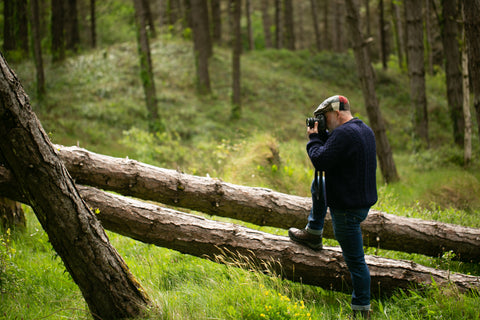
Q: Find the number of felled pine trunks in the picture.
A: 2